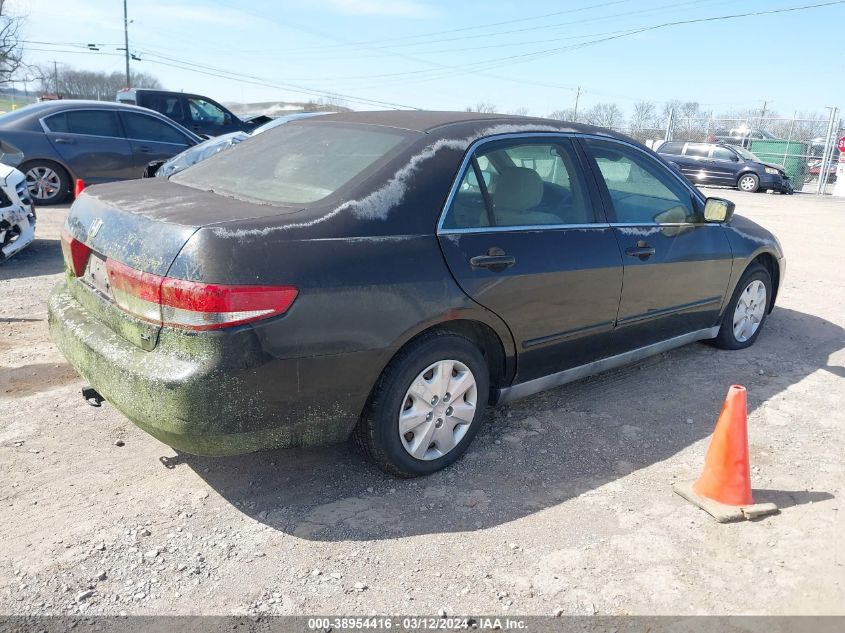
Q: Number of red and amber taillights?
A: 2